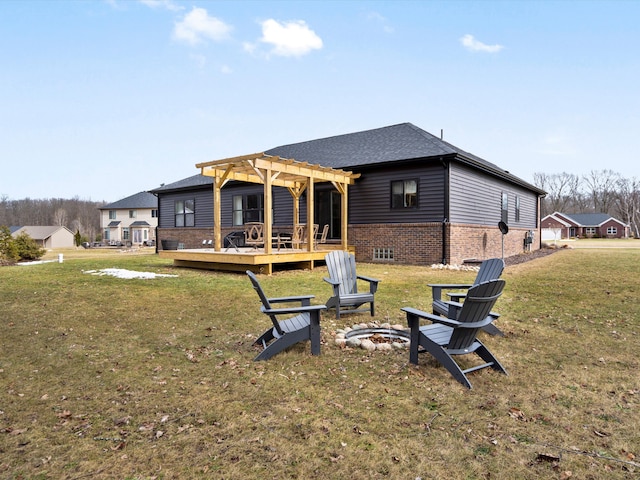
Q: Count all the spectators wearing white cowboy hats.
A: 0